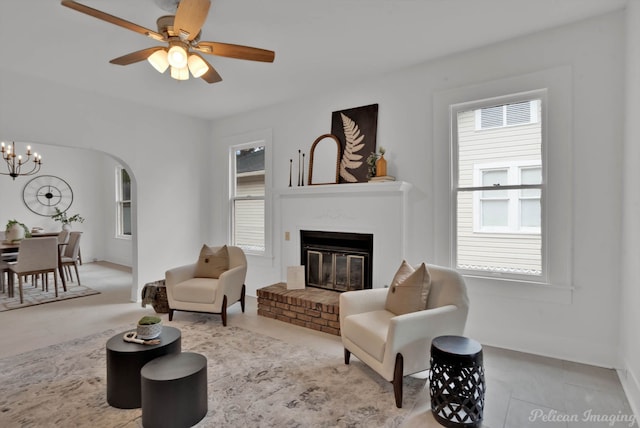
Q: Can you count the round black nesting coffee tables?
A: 2